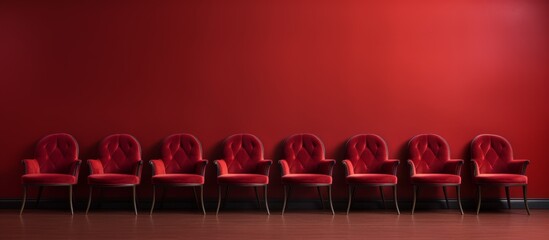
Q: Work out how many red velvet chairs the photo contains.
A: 8